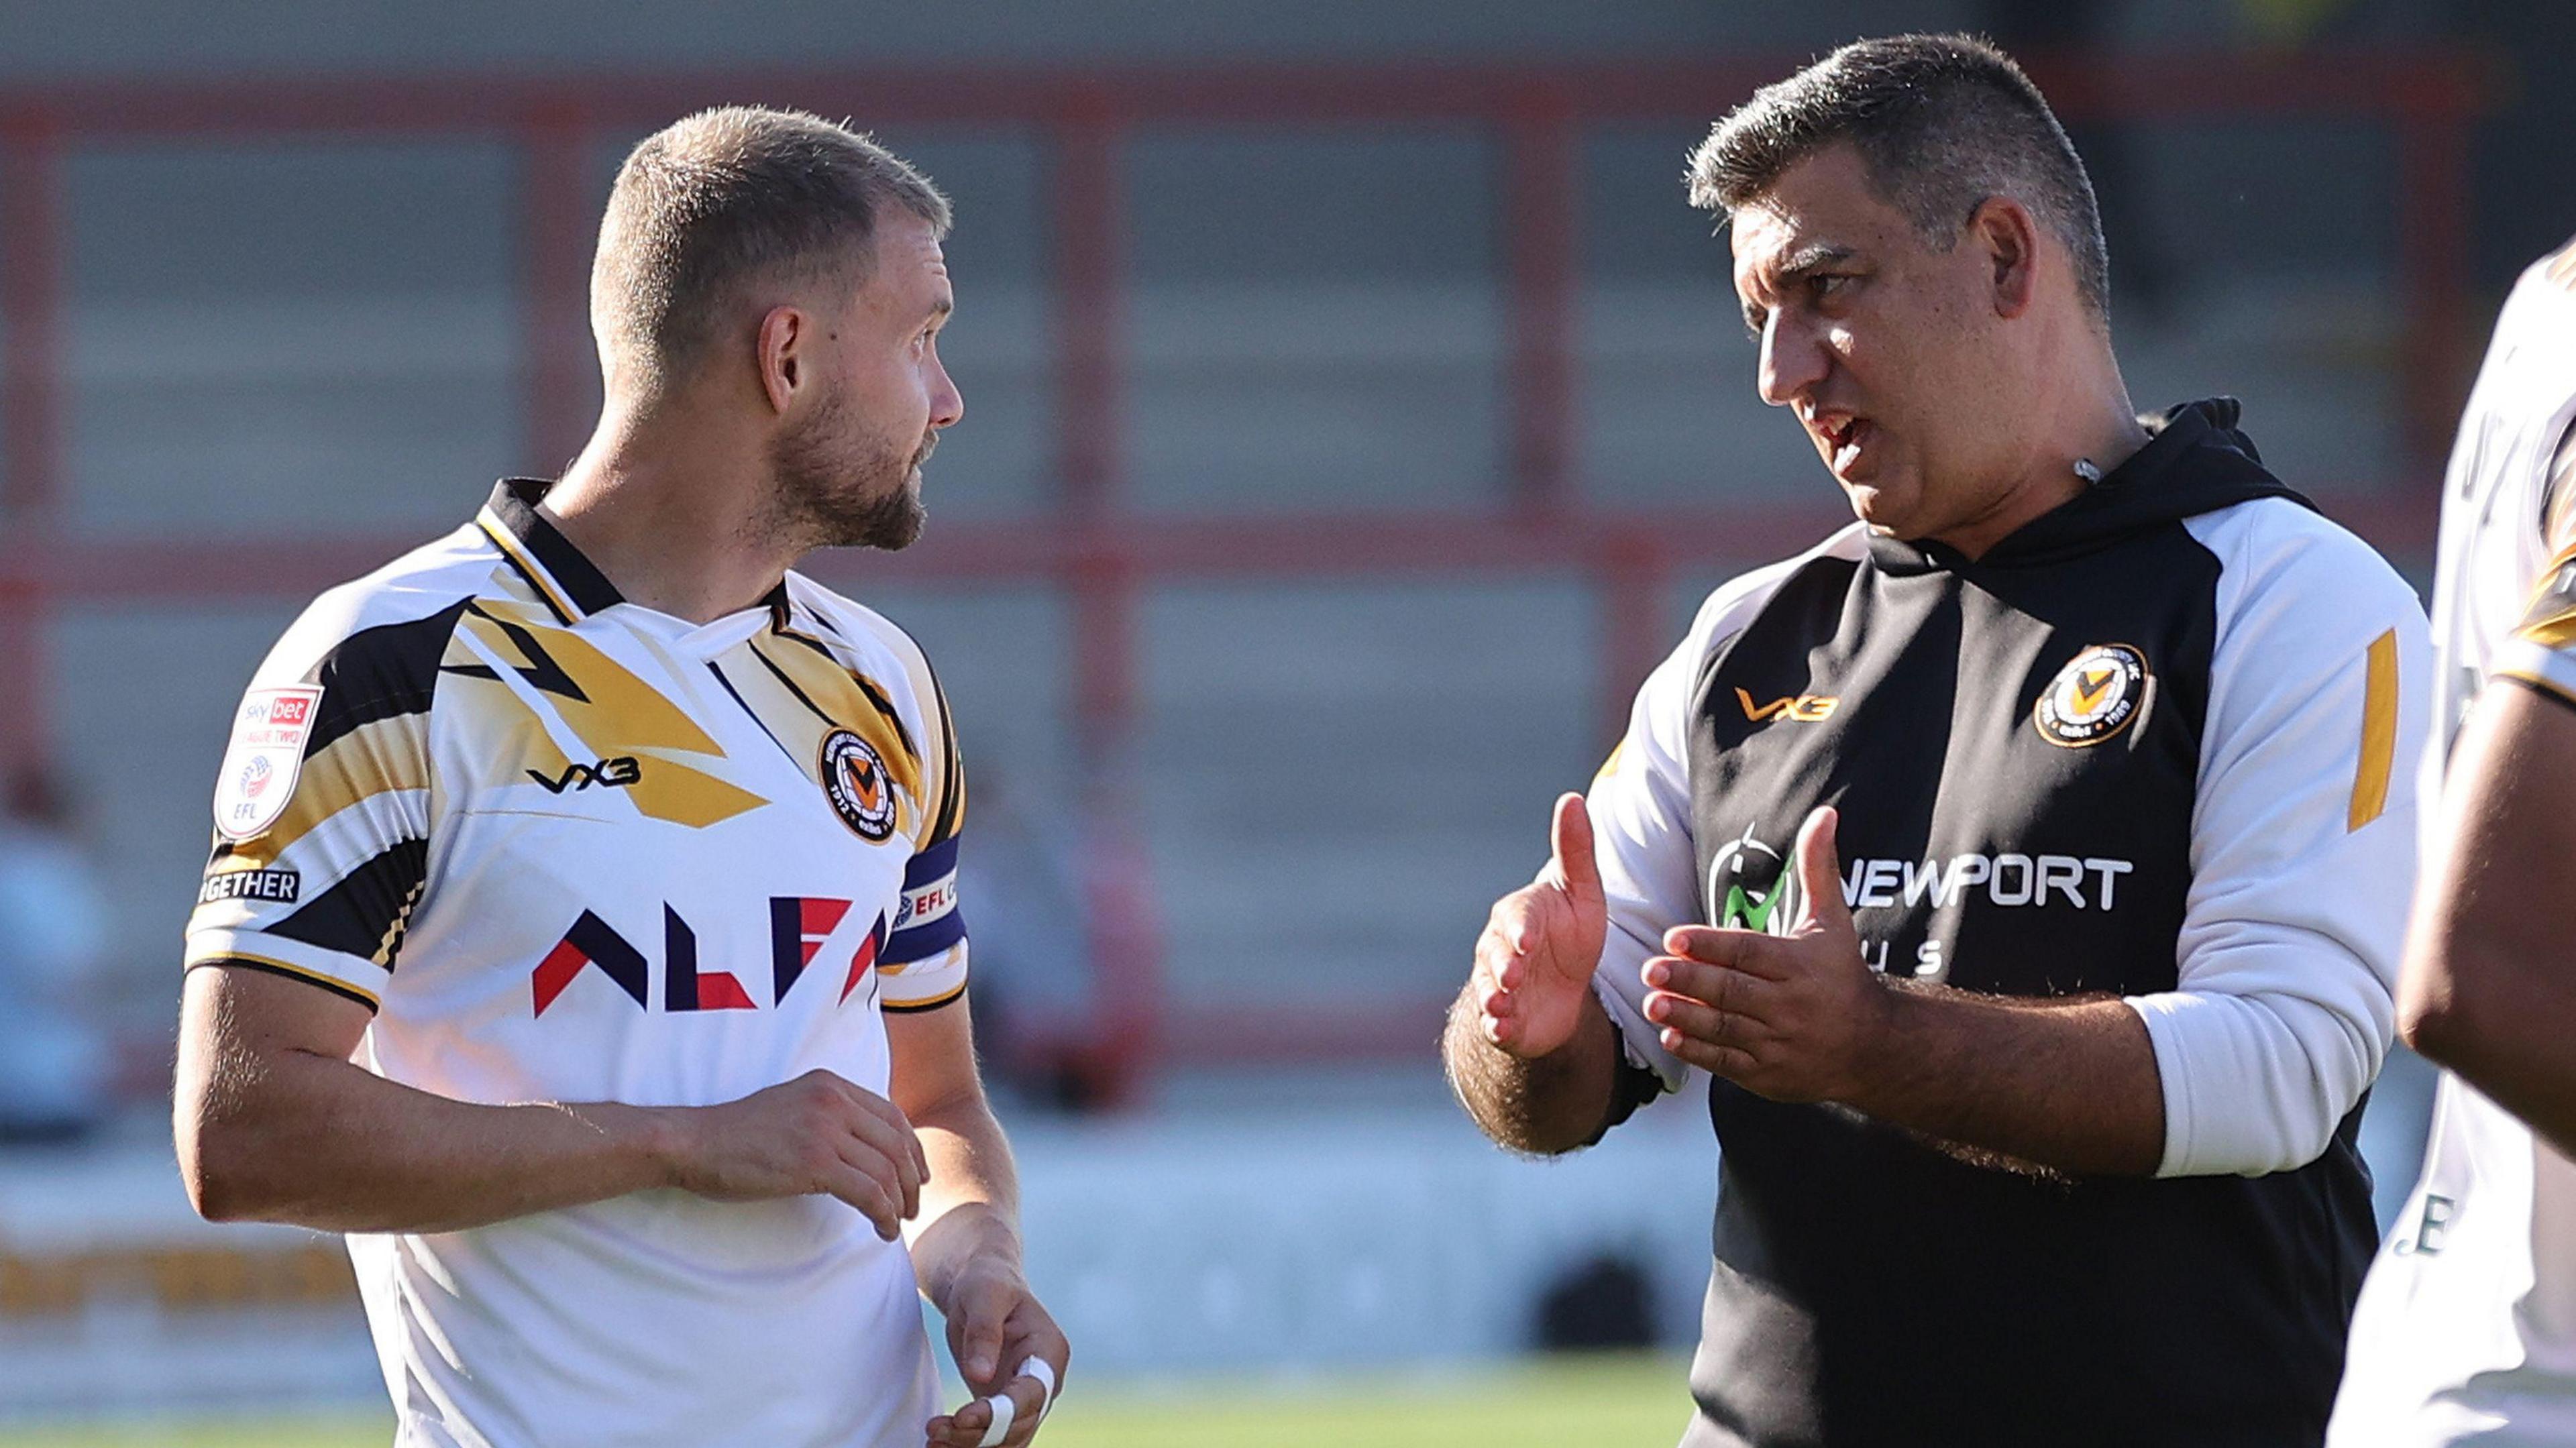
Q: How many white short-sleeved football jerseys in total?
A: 2